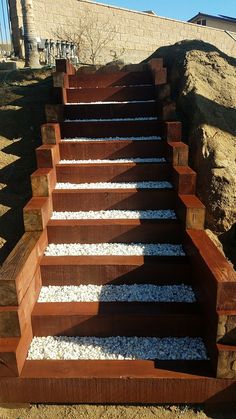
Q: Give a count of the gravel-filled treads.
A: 10